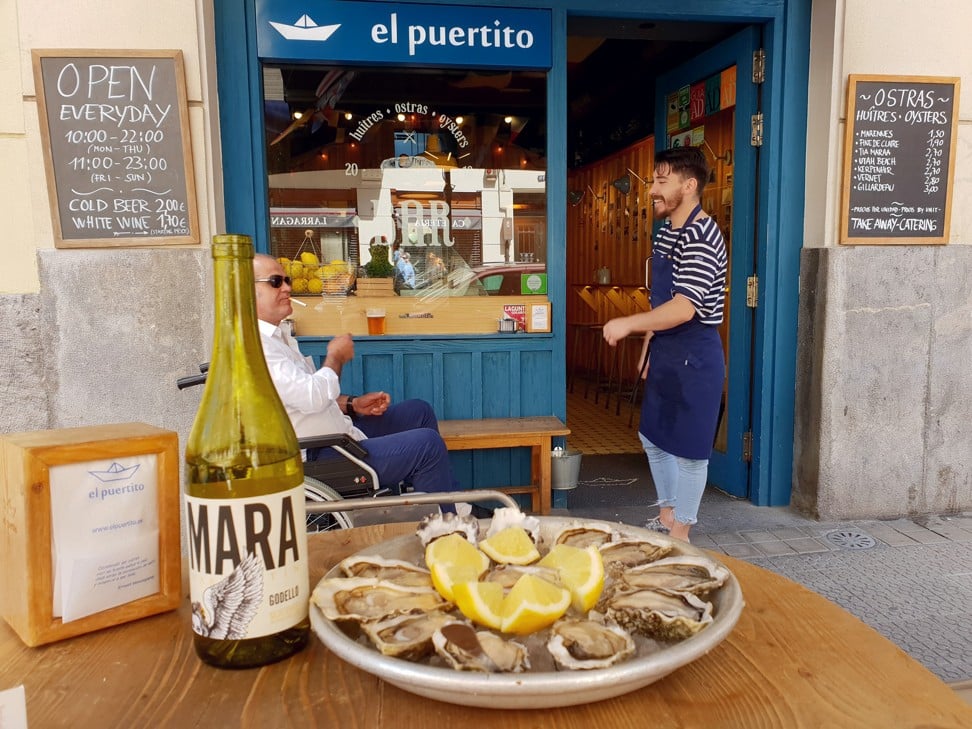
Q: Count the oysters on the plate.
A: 12